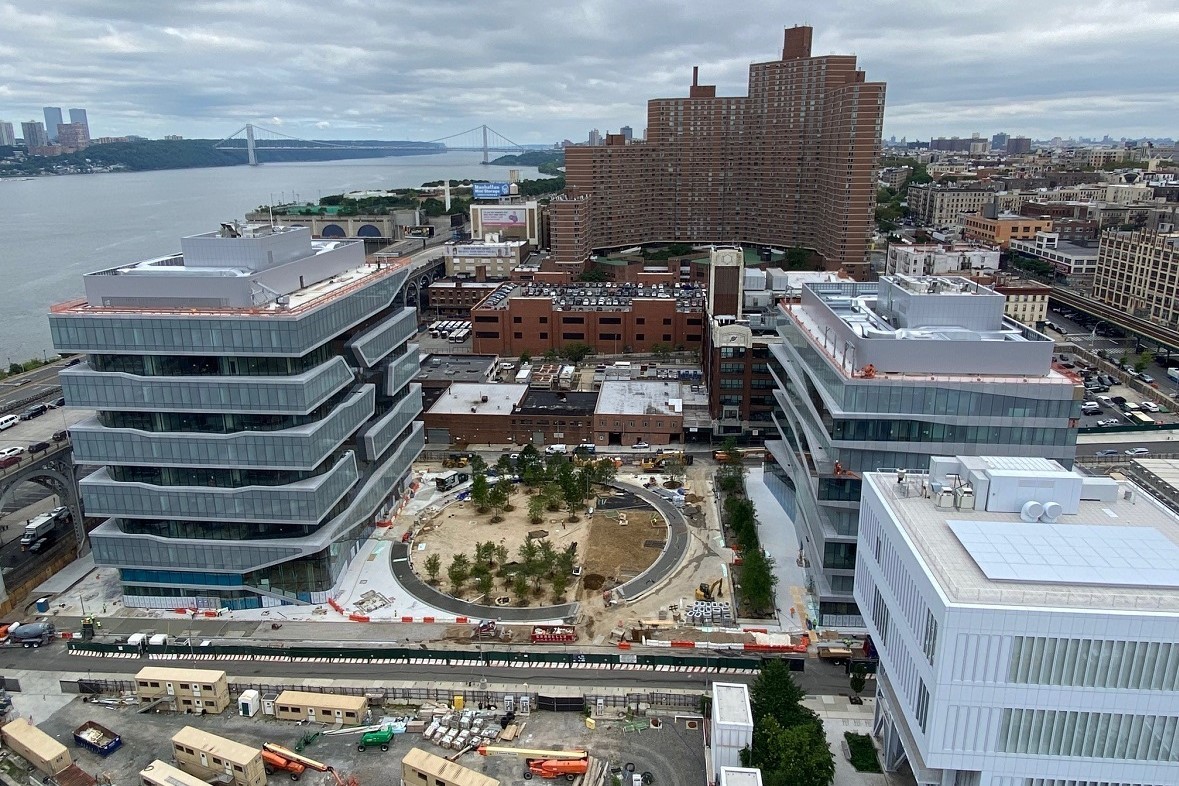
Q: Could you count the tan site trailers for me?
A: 6